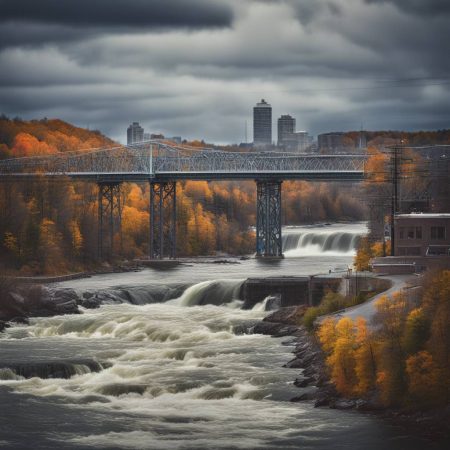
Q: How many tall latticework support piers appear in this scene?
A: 3